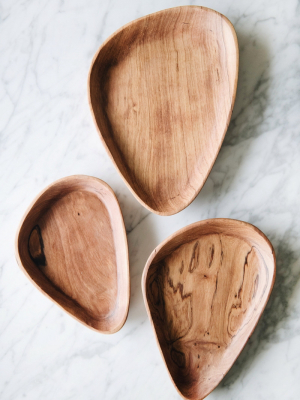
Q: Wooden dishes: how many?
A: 3